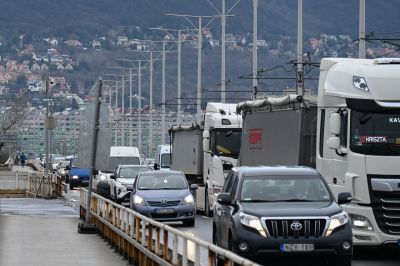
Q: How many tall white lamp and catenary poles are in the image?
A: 13